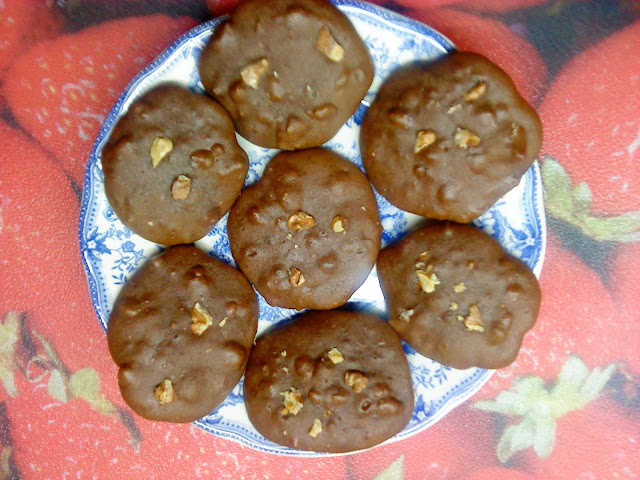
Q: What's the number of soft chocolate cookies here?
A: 7